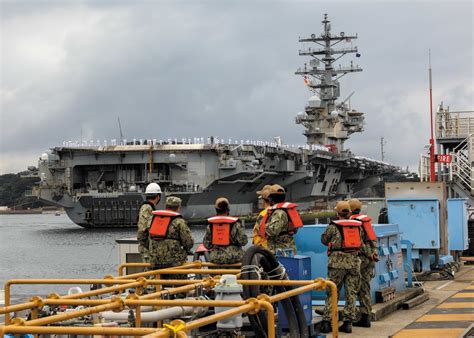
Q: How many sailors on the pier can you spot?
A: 7